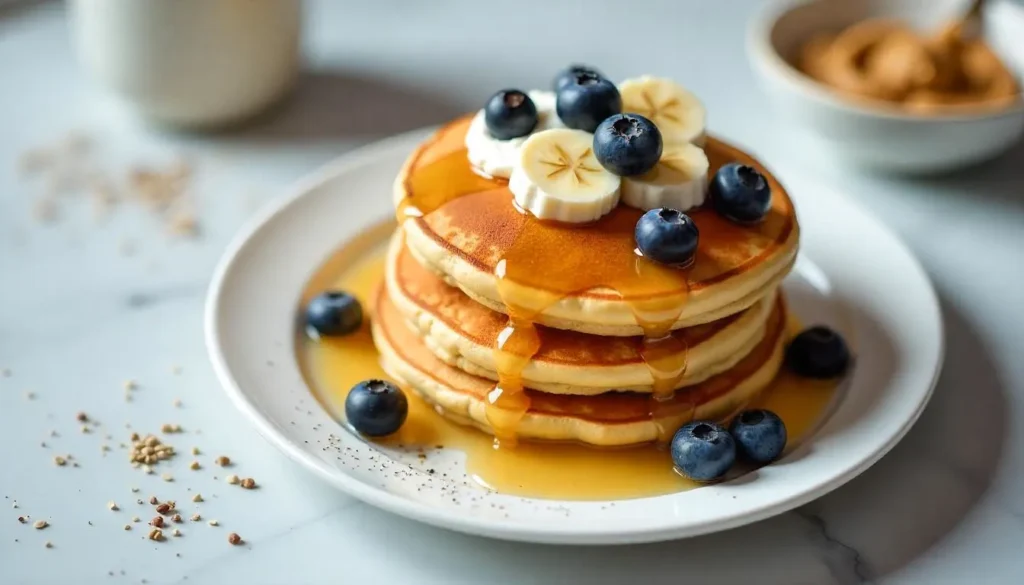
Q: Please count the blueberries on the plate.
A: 11